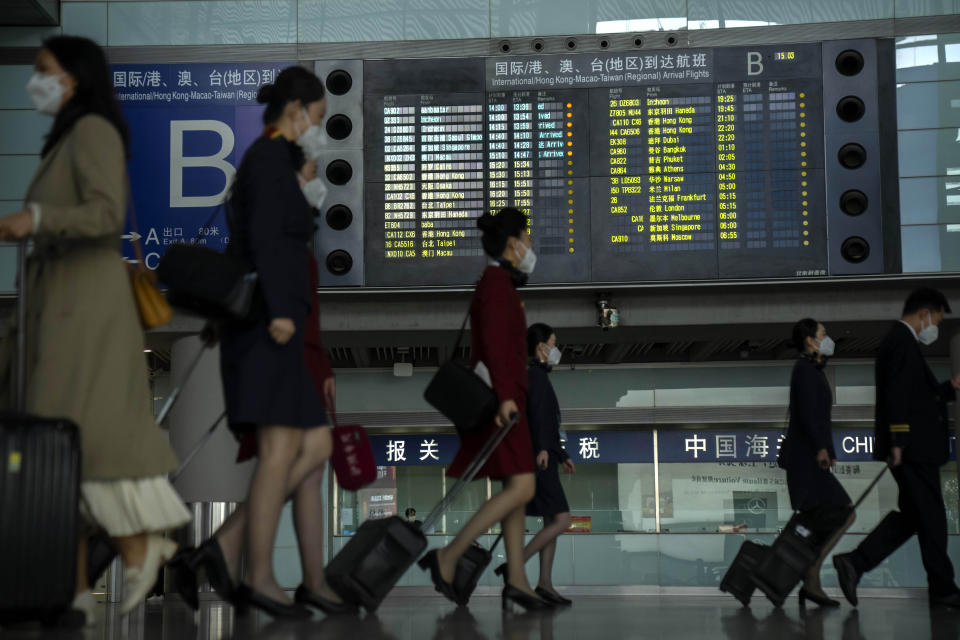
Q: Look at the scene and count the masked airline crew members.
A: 6